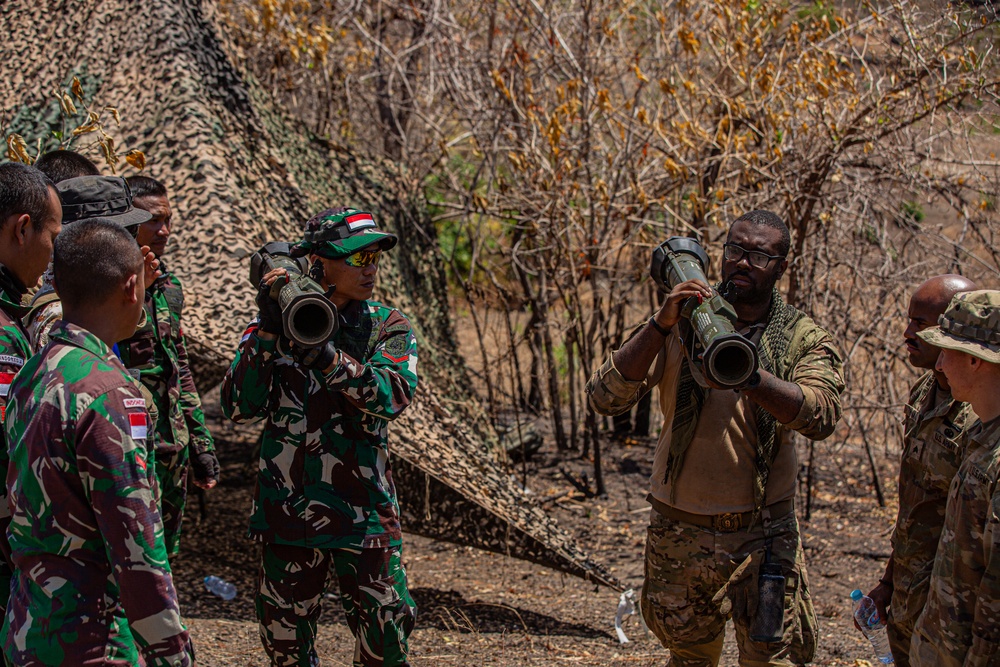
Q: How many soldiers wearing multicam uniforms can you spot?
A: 3